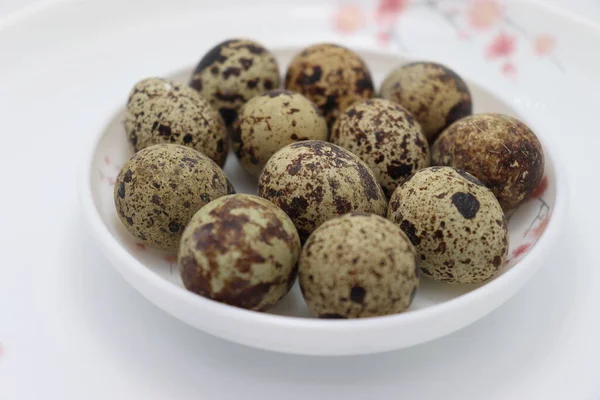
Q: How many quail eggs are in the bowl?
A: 12